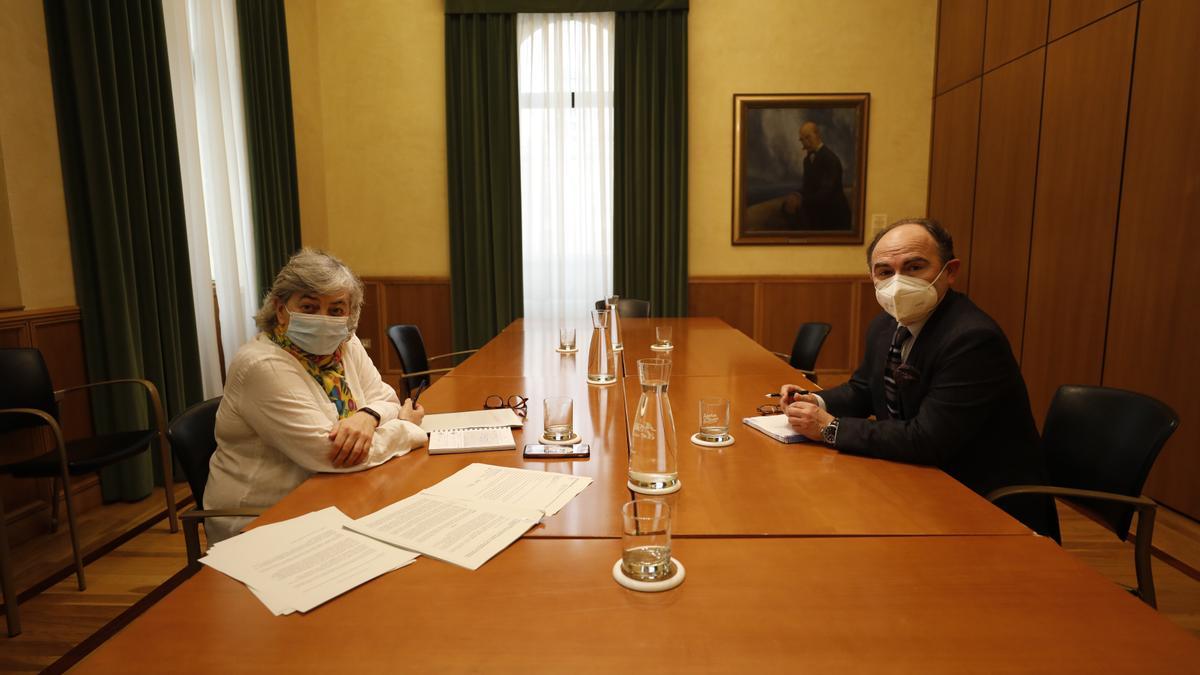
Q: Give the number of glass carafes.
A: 3